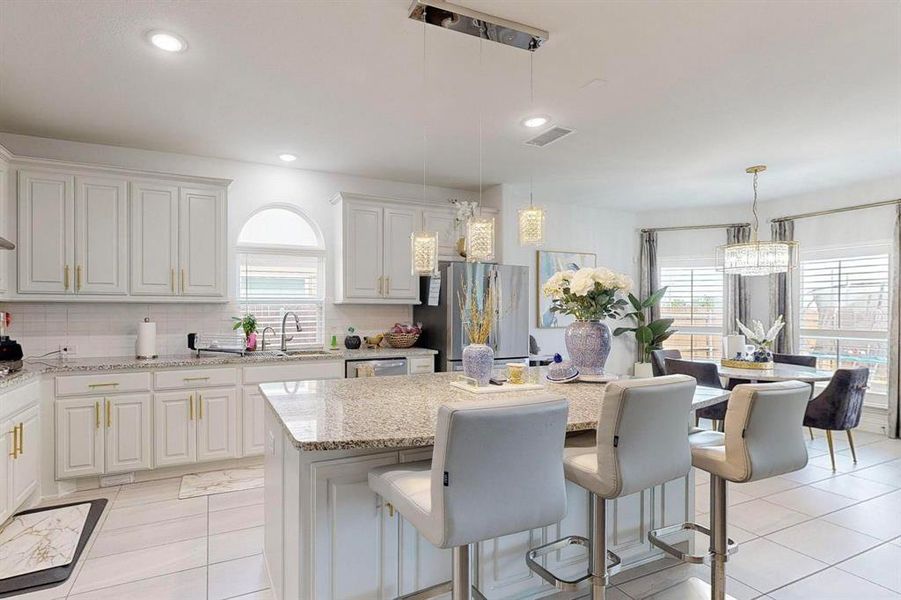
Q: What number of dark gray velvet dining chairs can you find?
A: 4